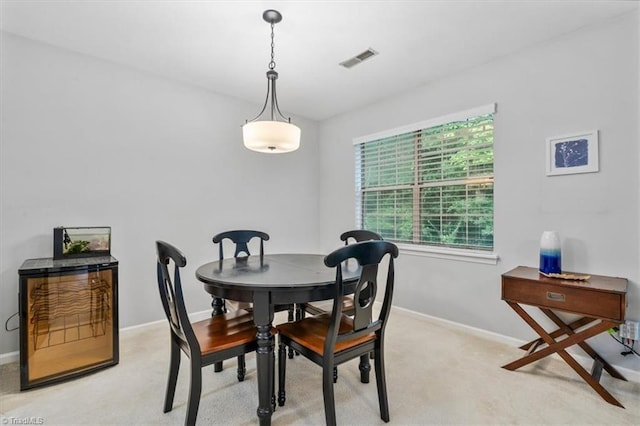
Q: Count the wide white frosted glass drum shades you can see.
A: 1